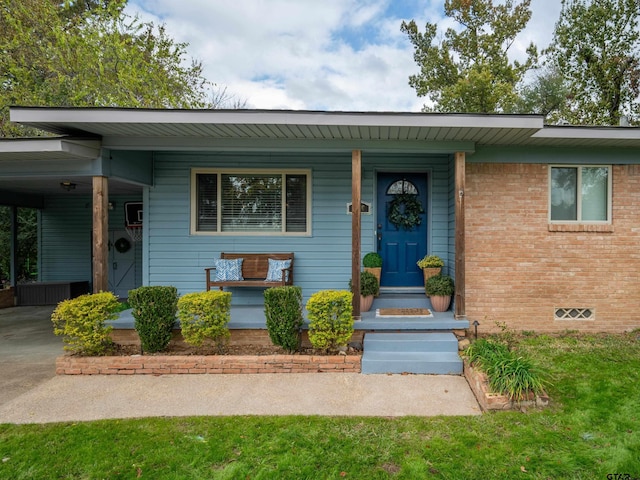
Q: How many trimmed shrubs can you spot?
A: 5